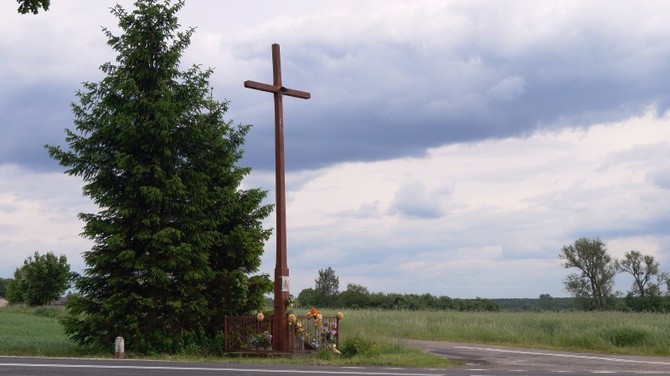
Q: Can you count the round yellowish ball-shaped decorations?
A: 3